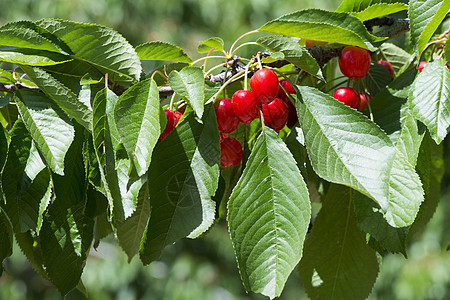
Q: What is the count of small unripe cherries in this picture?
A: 0